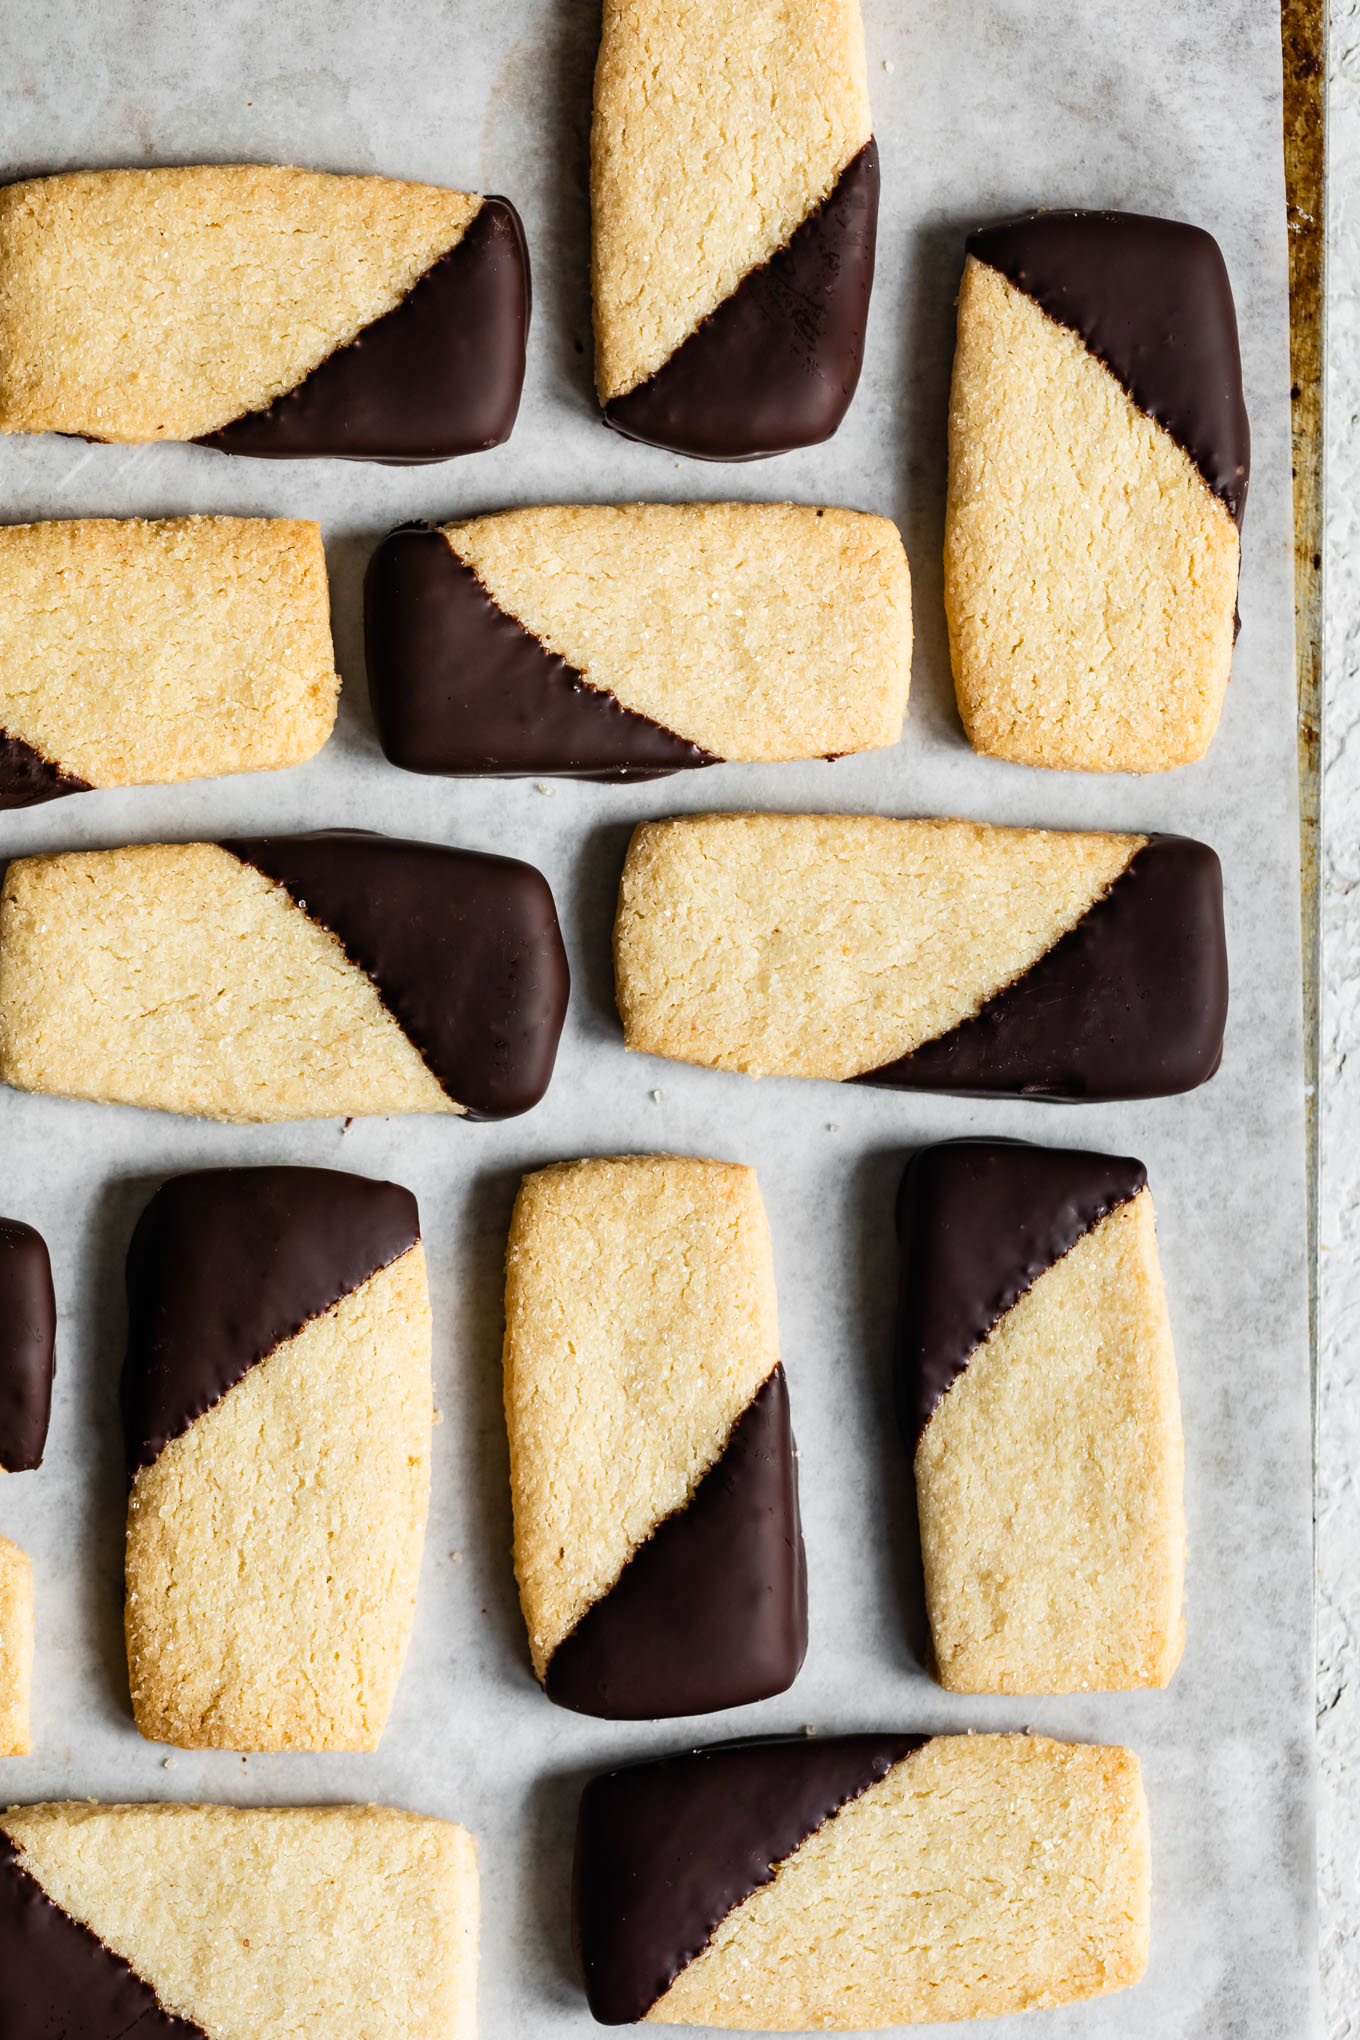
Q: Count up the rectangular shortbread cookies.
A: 14